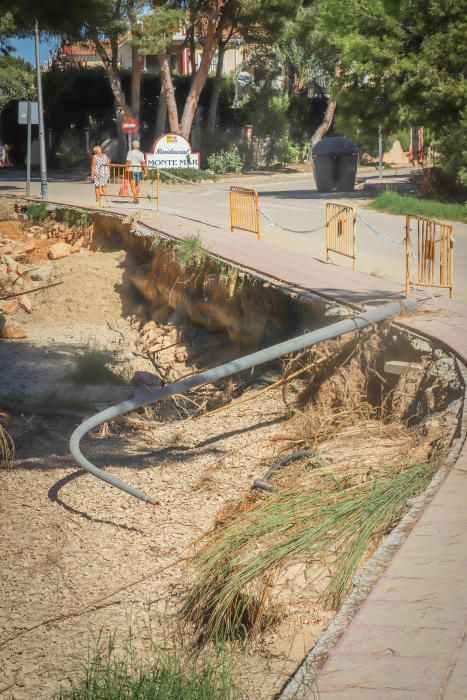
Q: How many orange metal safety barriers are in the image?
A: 4